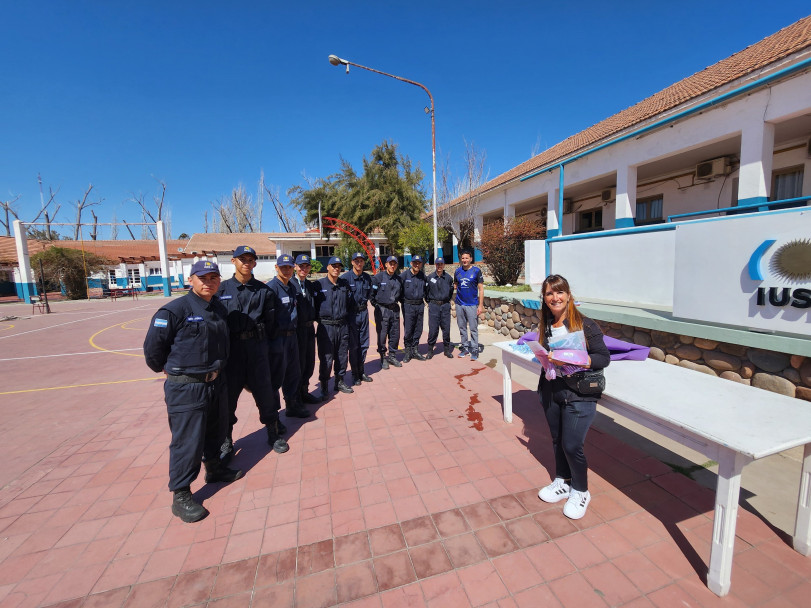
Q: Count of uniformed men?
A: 9